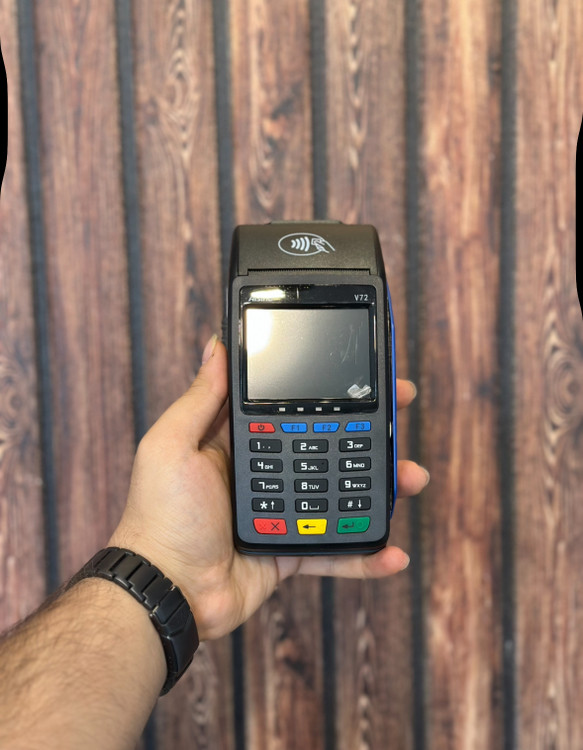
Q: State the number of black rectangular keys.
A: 12